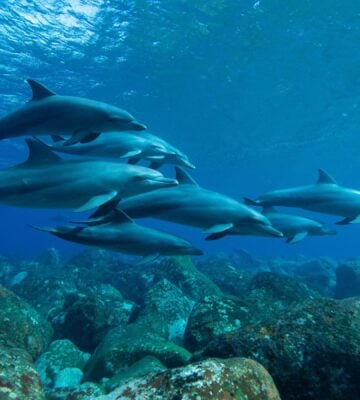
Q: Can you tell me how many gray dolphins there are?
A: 8